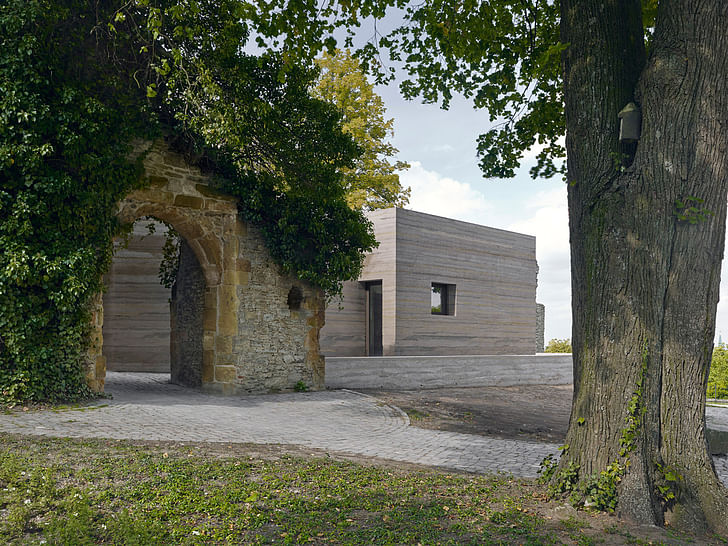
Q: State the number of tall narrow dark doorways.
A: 1